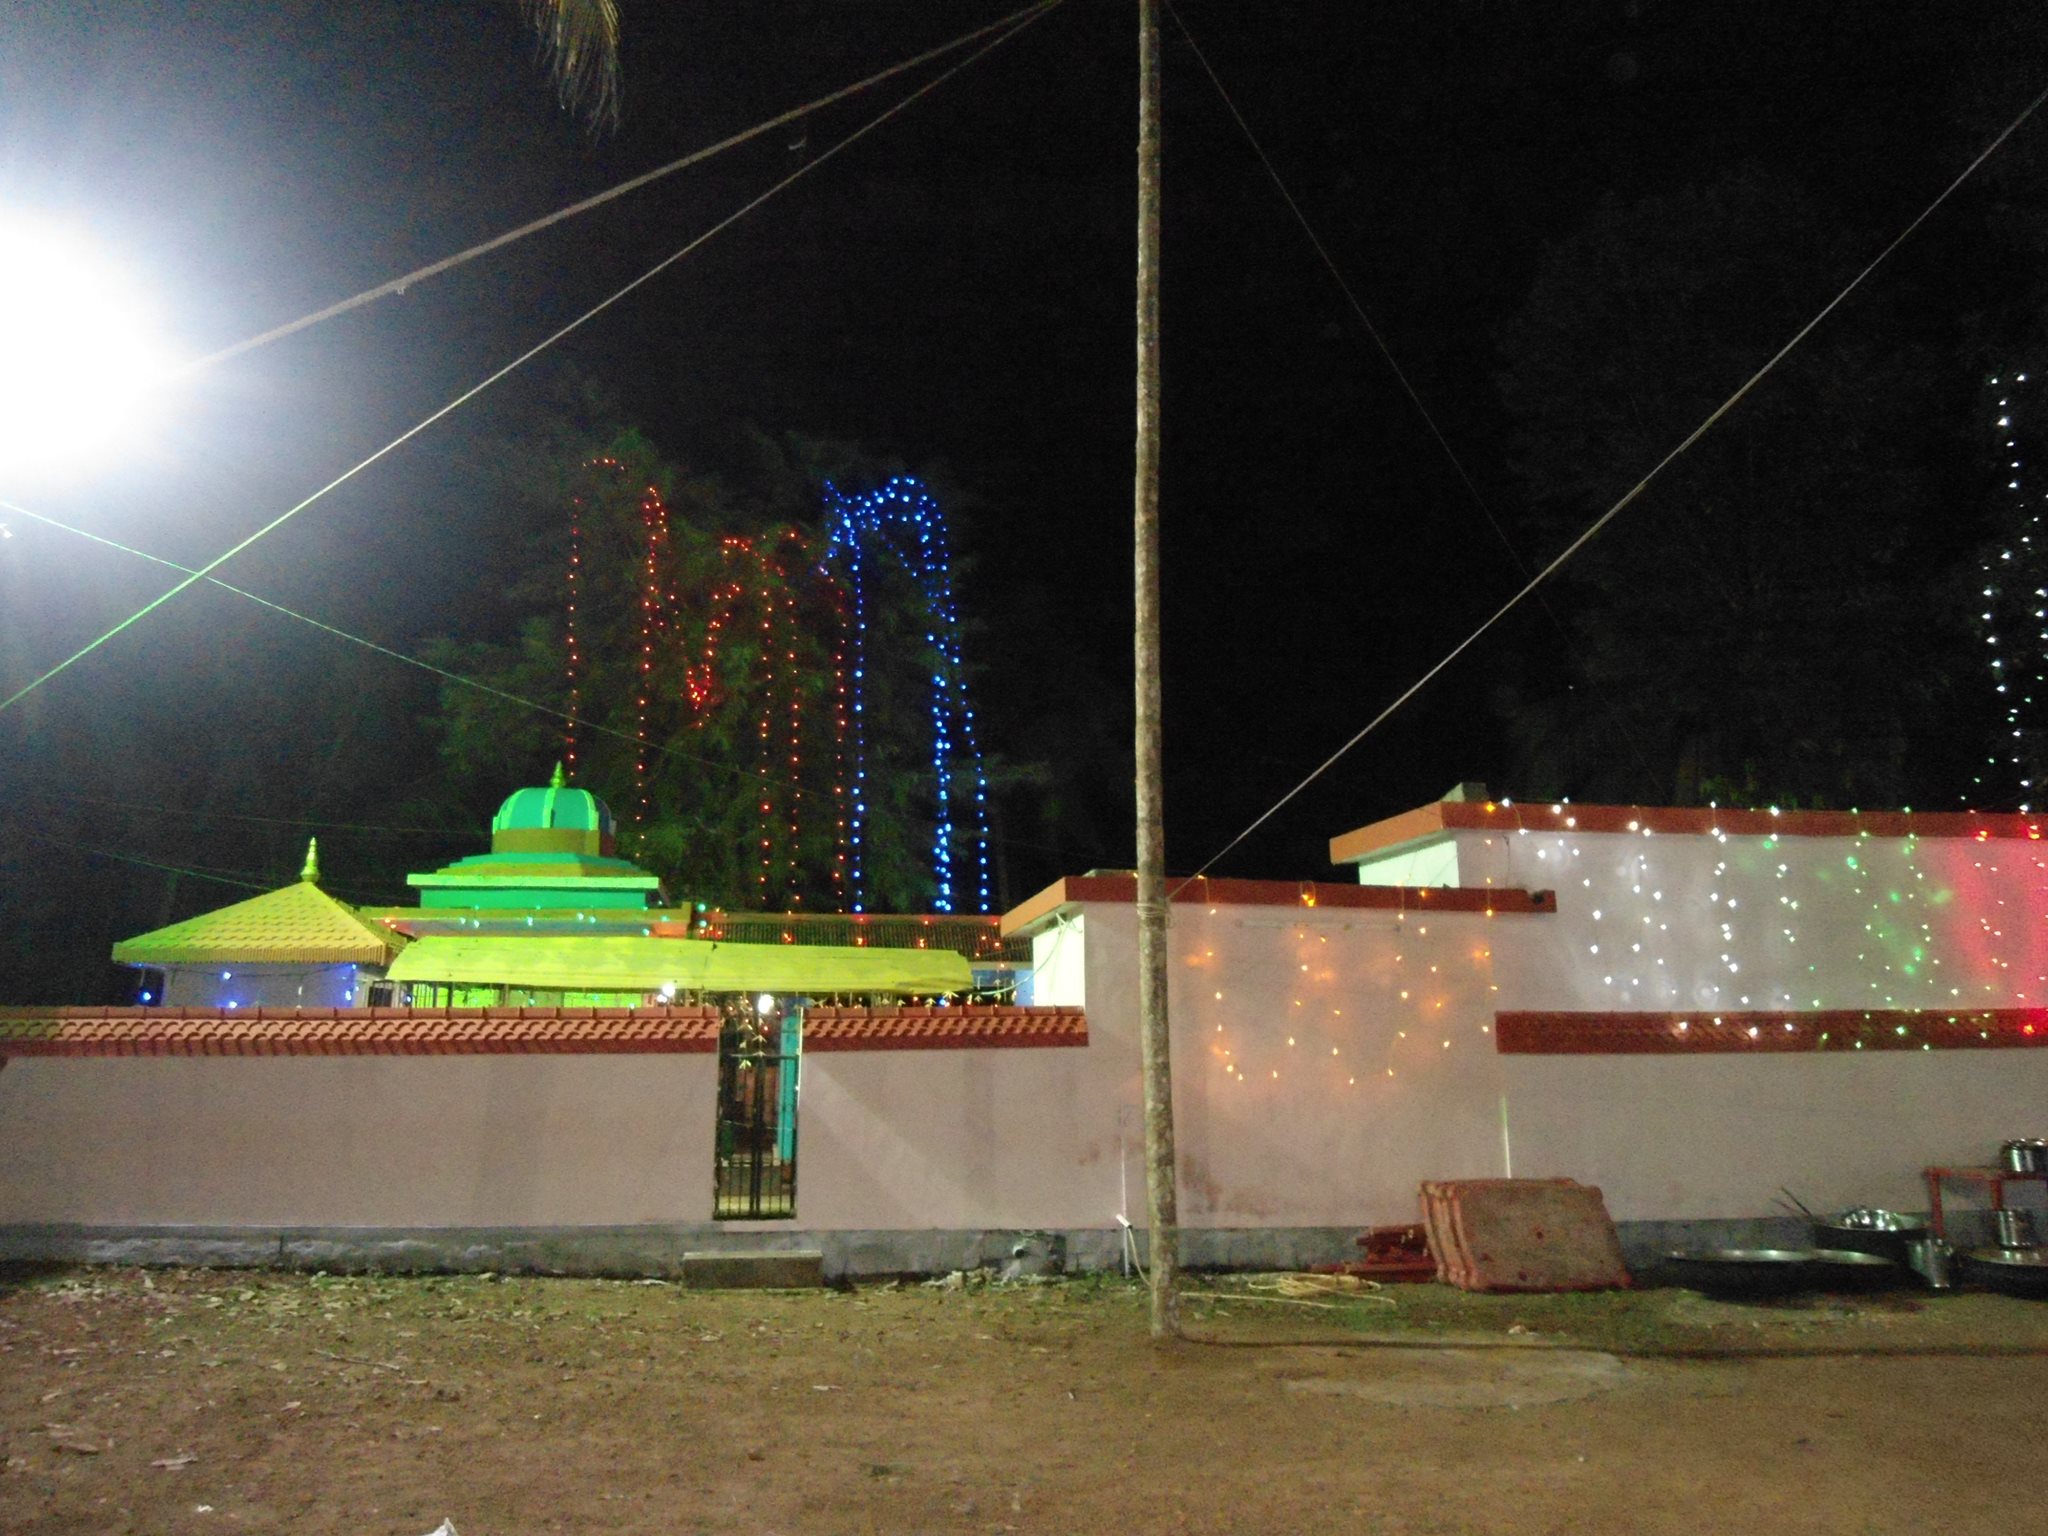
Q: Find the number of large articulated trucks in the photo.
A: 0